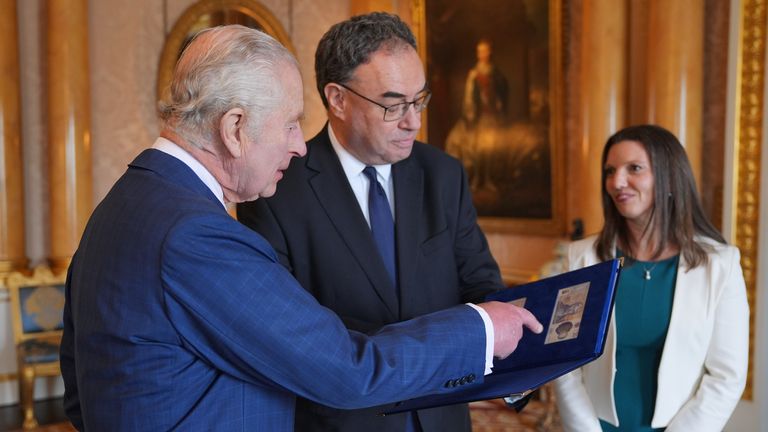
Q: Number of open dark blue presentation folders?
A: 1